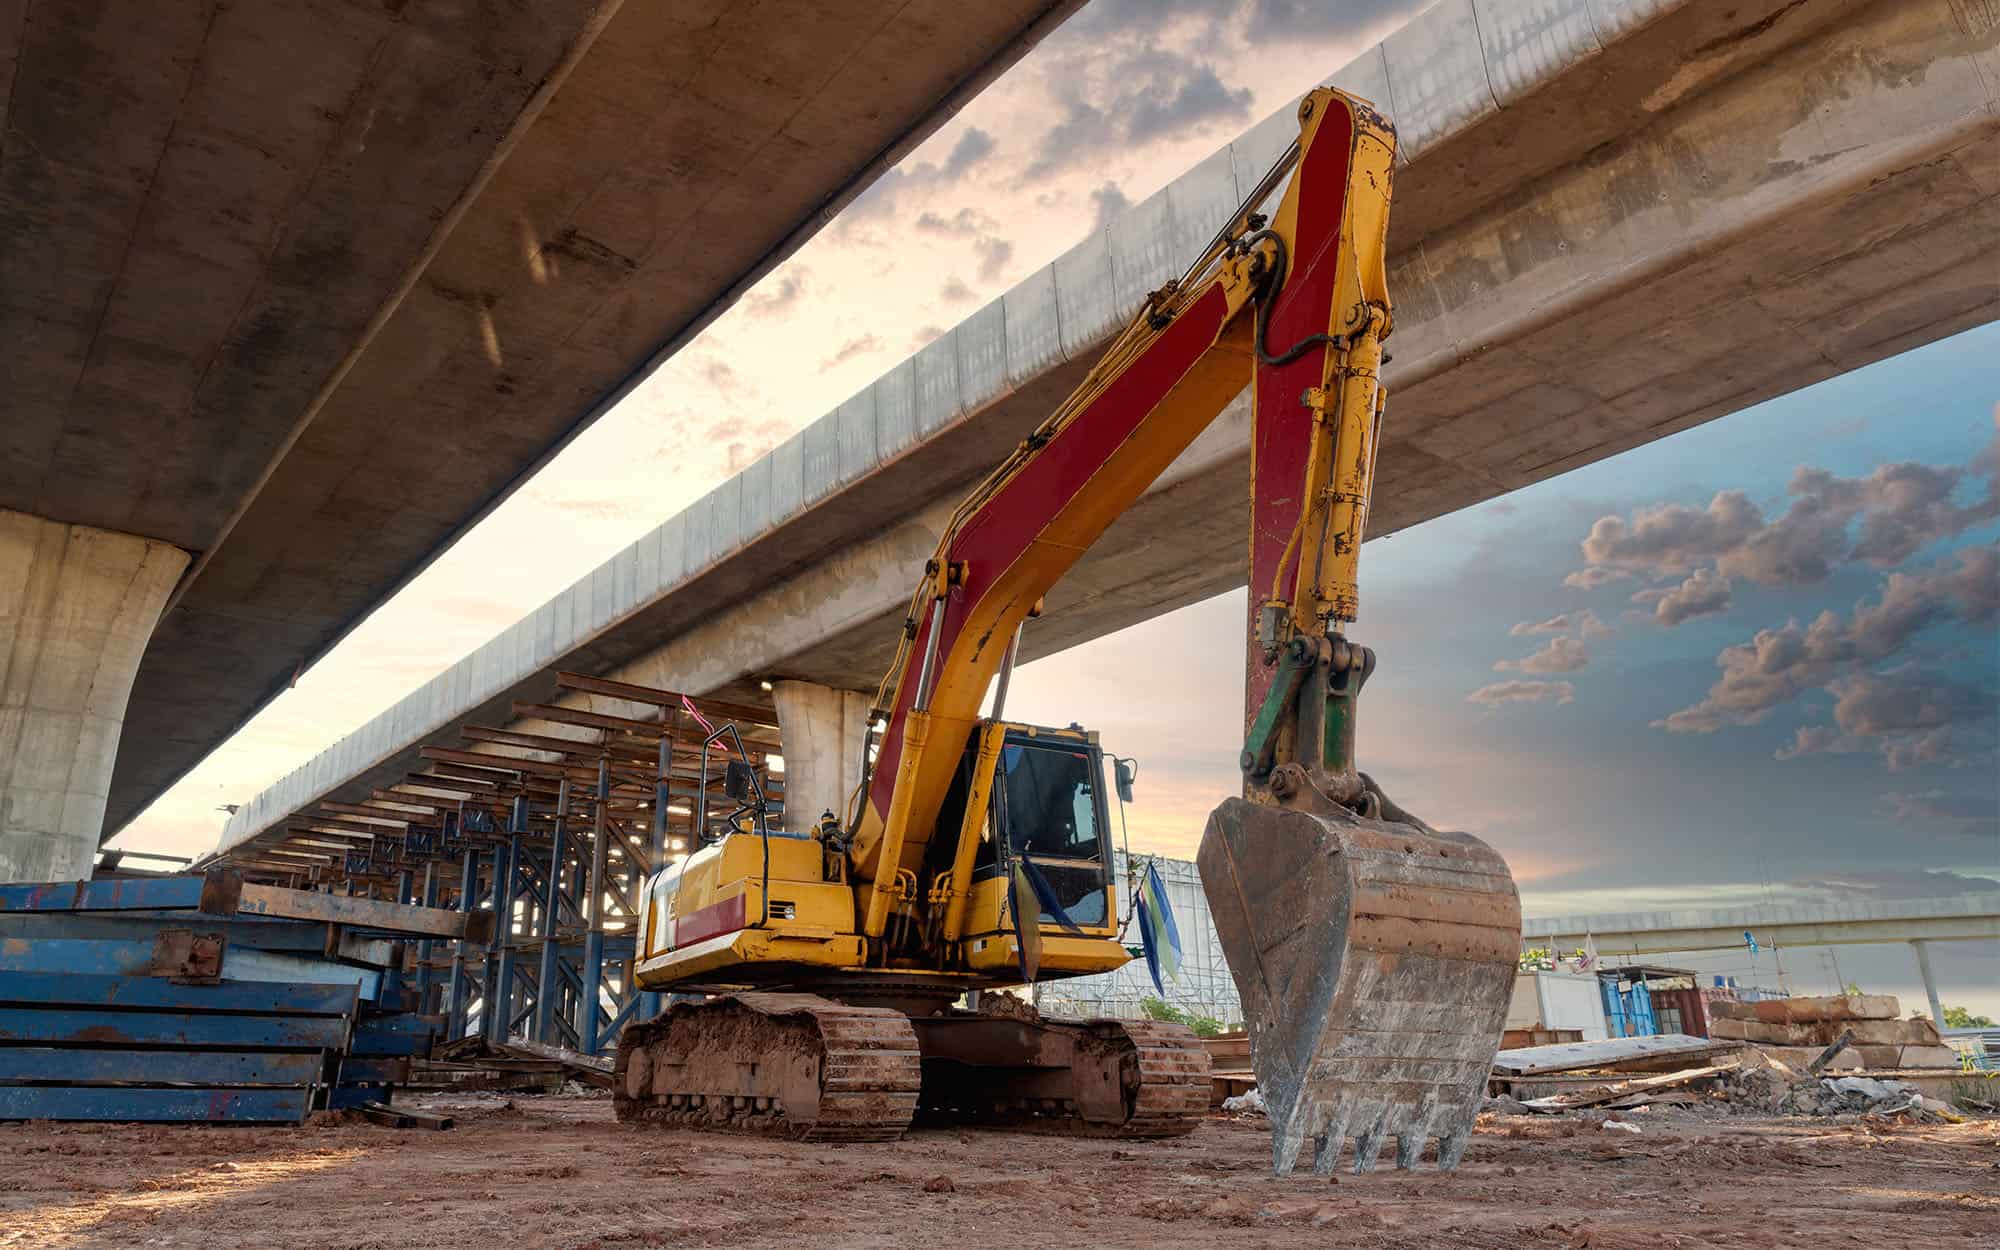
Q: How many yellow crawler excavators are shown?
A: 1